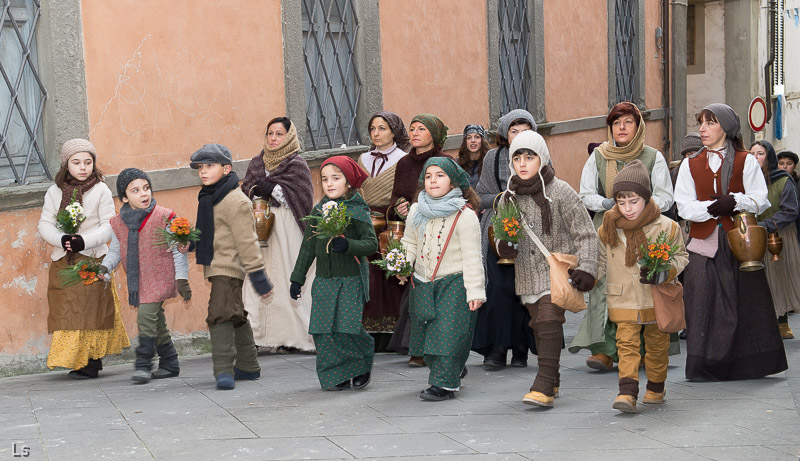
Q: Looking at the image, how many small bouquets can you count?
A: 7